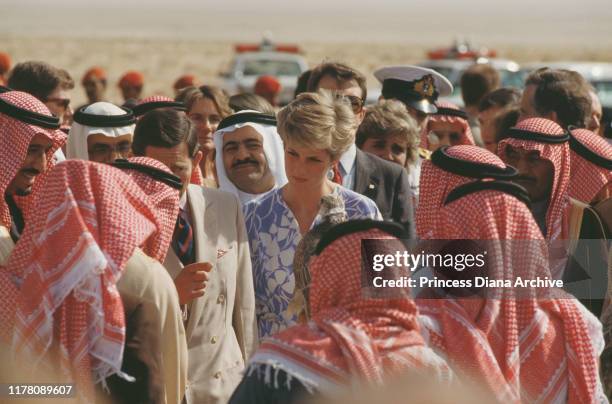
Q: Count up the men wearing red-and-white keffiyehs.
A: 10